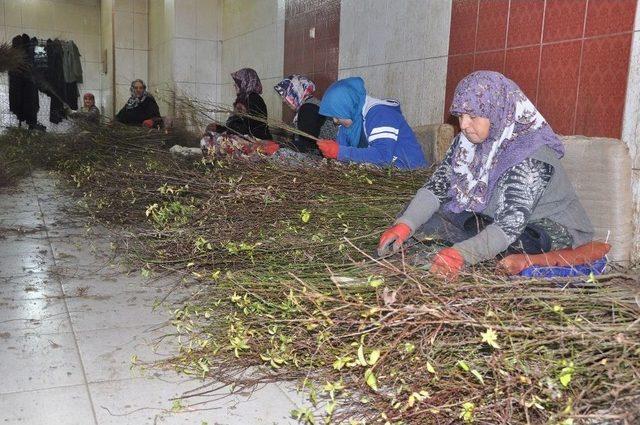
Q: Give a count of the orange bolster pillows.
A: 1